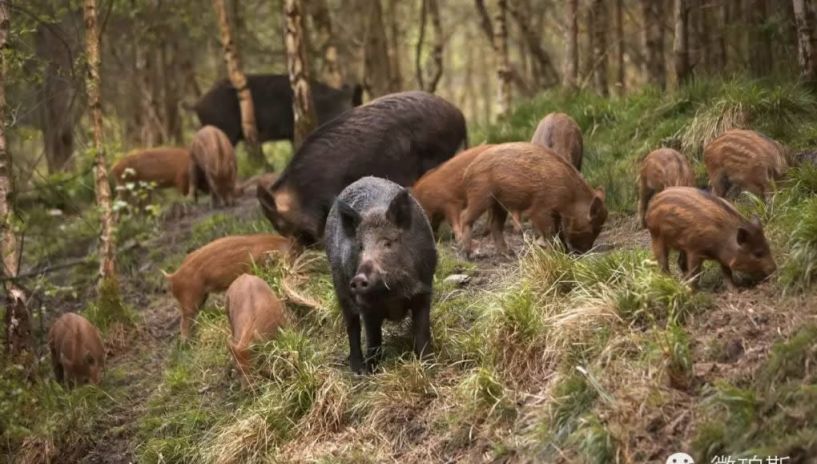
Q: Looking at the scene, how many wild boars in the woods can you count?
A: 14